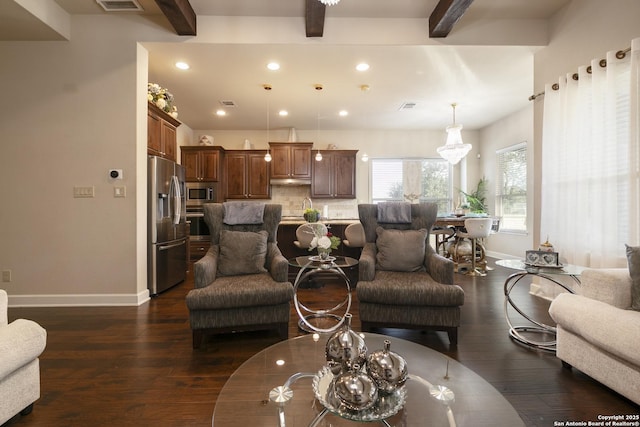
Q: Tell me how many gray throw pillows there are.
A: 3